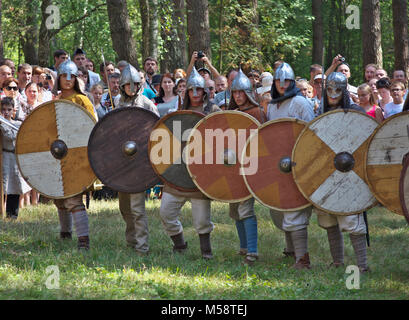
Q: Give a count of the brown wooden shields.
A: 1